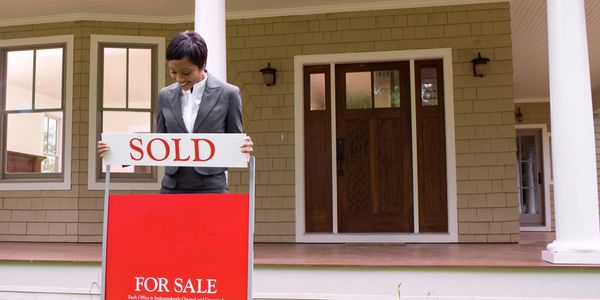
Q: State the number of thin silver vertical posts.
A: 2